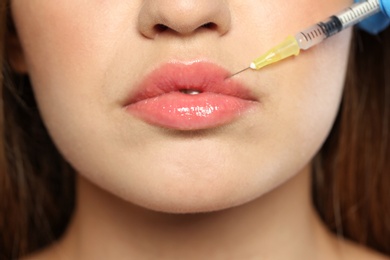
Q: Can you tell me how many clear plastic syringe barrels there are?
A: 1